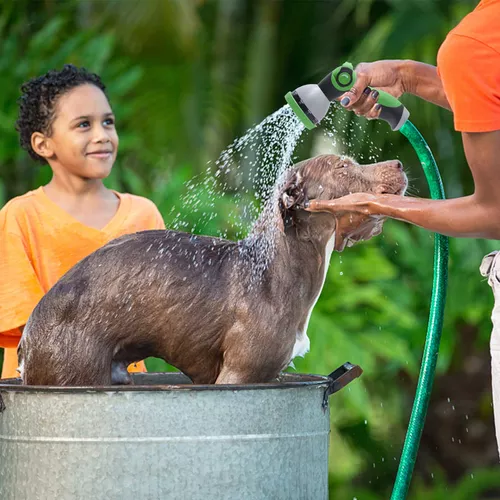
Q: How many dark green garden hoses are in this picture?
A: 1